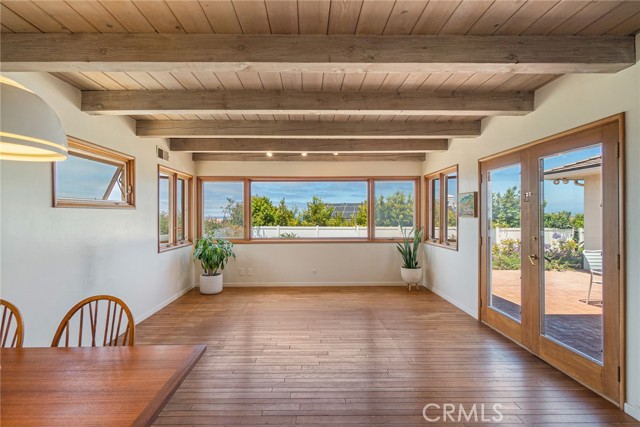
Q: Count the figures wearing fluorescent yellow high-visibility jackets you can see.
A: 0